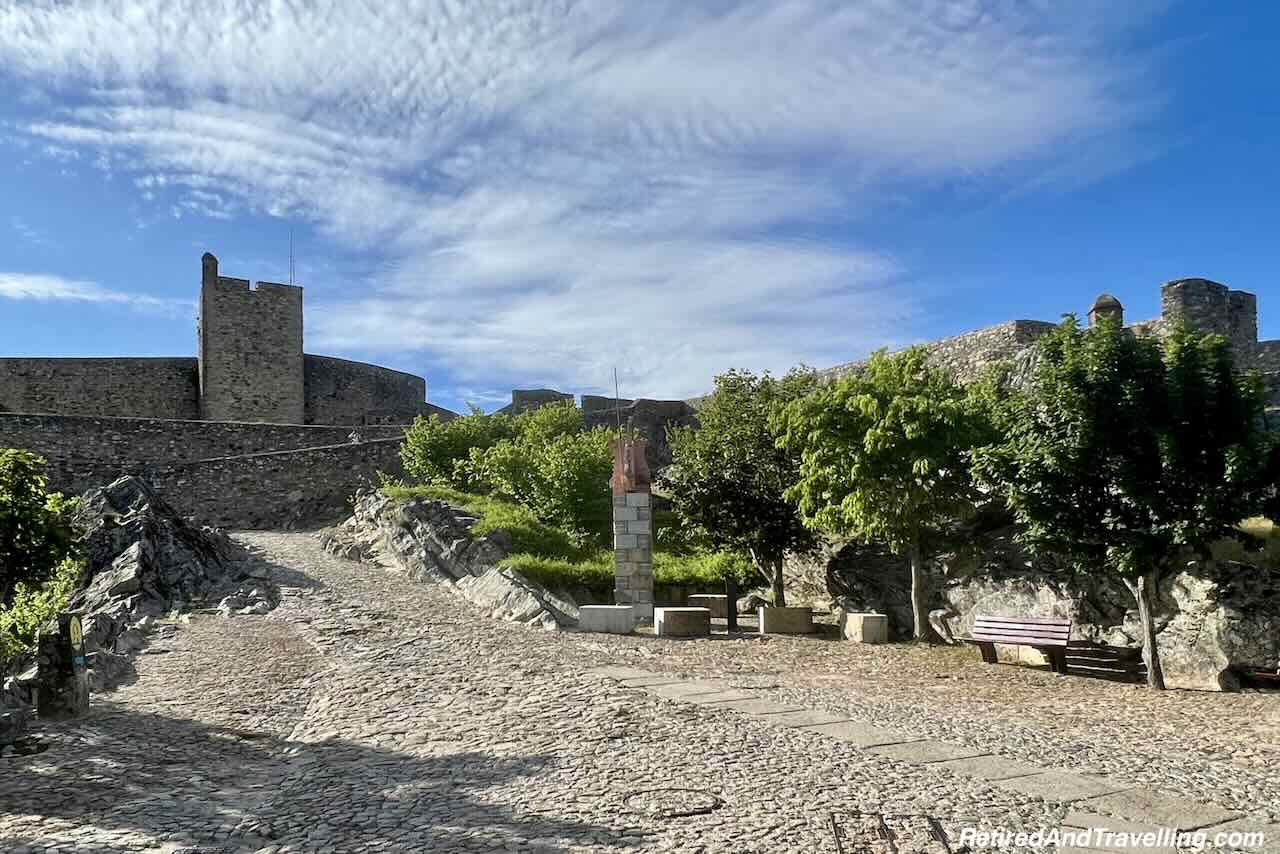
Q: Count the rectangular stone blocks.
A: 5